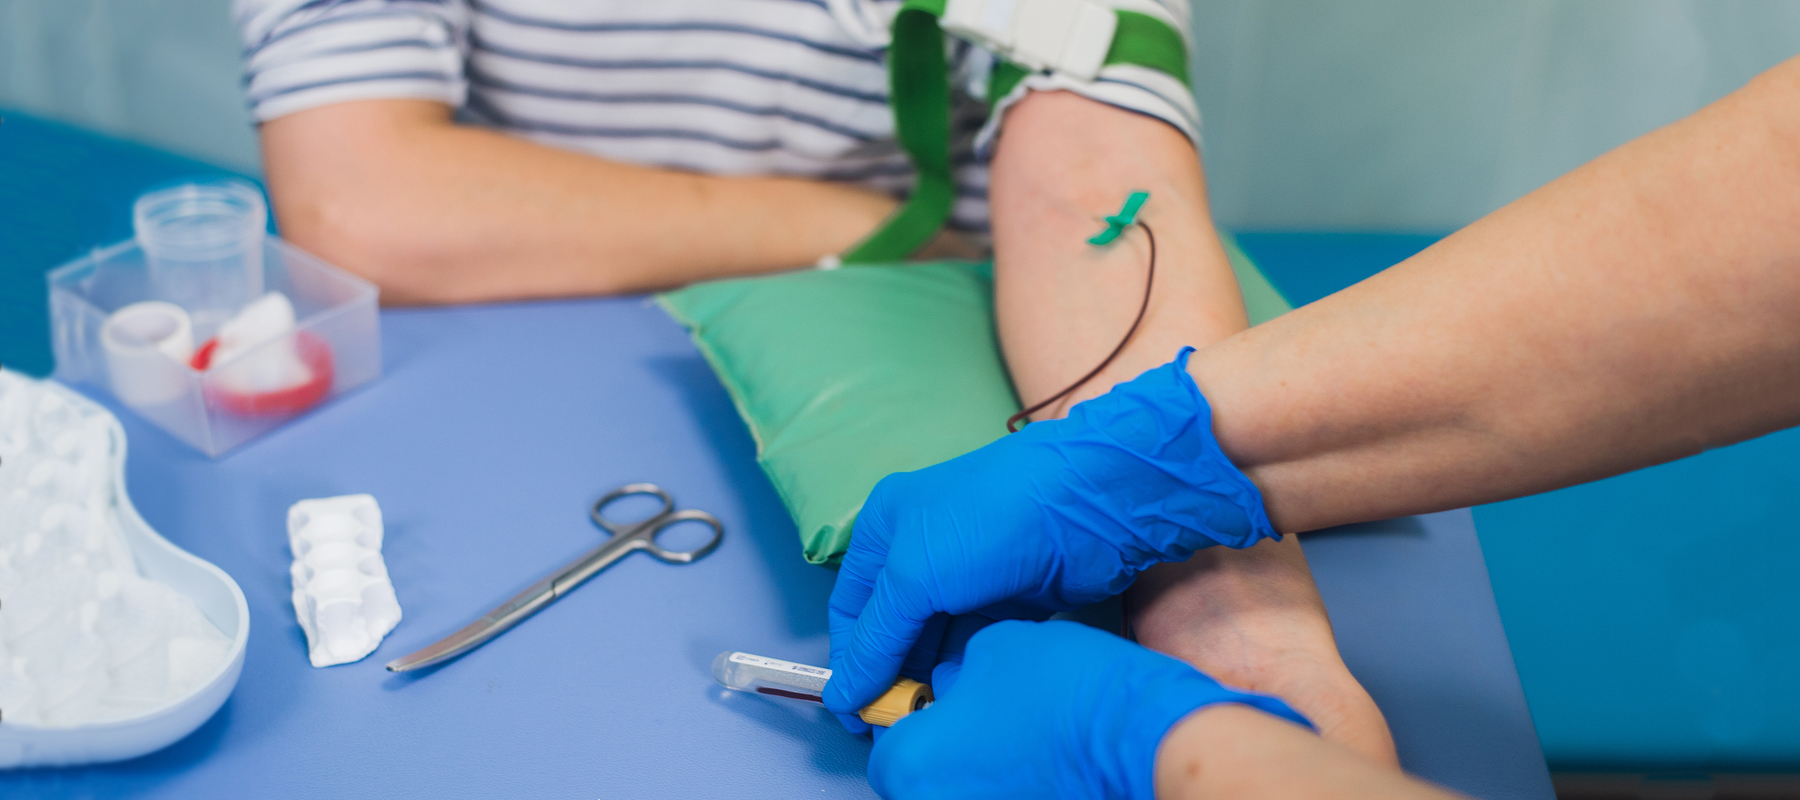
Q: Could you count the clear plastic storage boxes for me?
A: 1